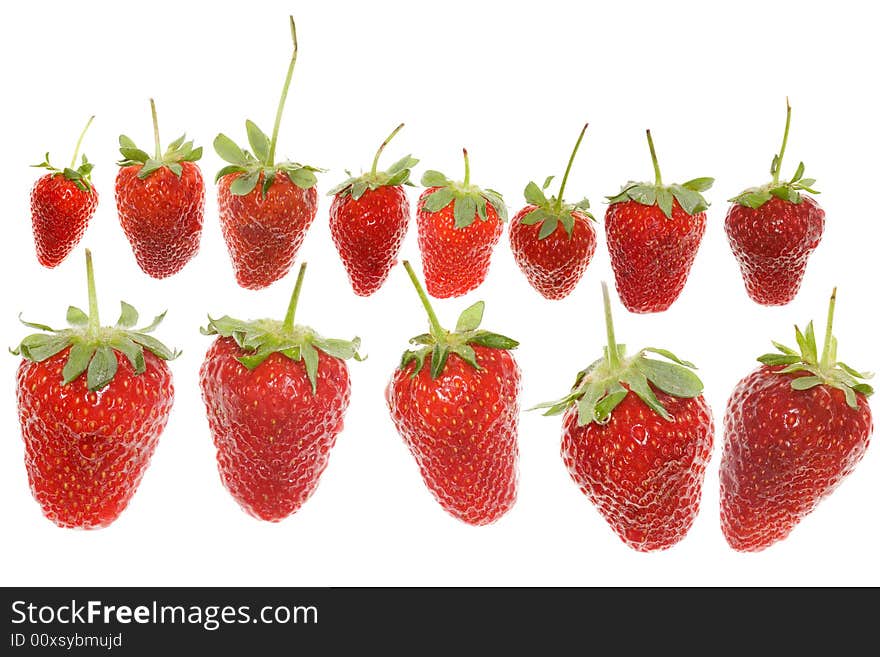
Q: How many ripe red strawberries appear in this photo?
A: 13